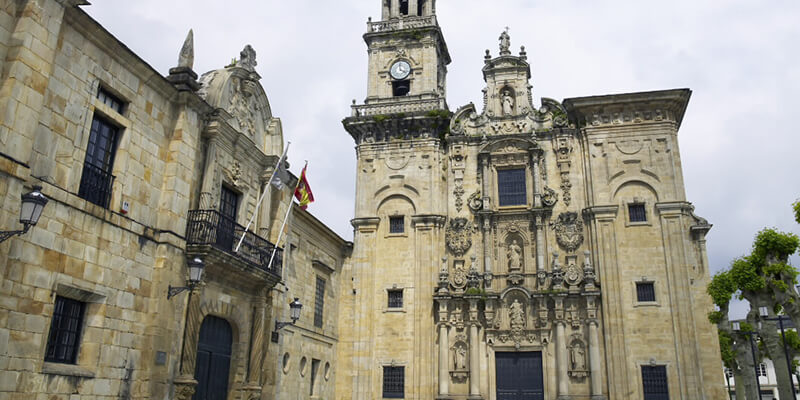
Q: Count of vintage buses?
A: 0